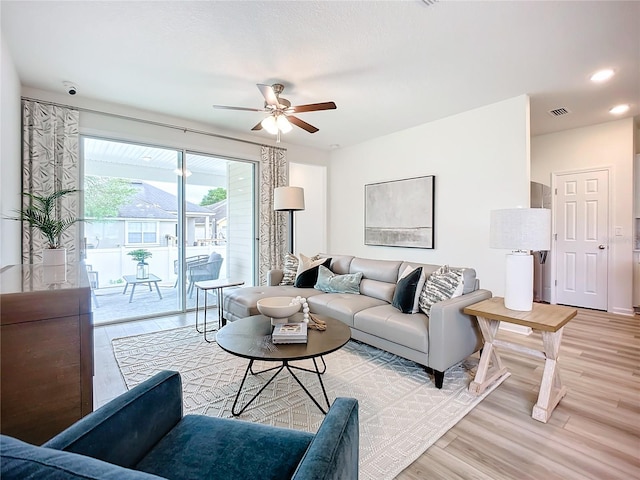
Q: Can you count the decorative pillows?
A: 5